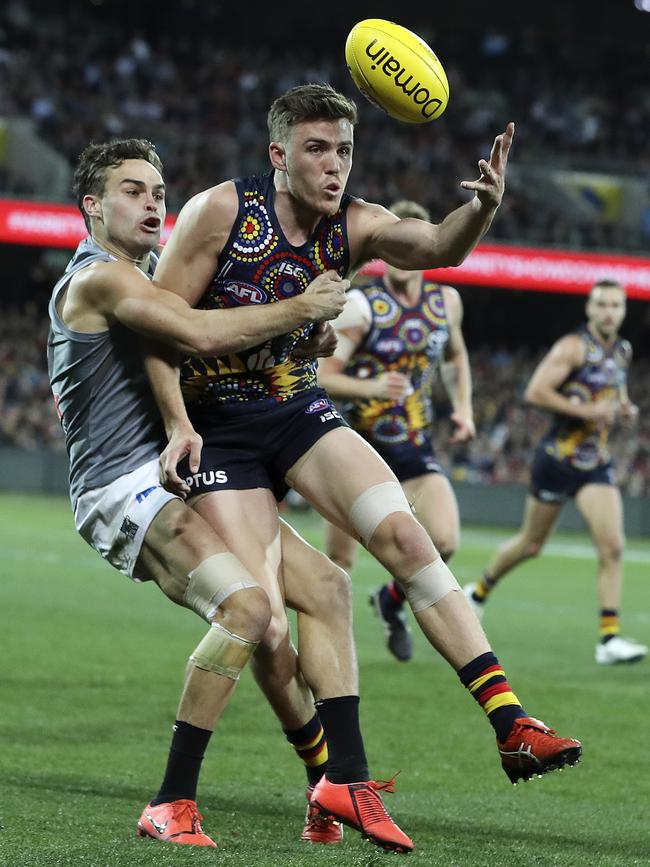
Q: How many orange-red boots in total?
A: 4